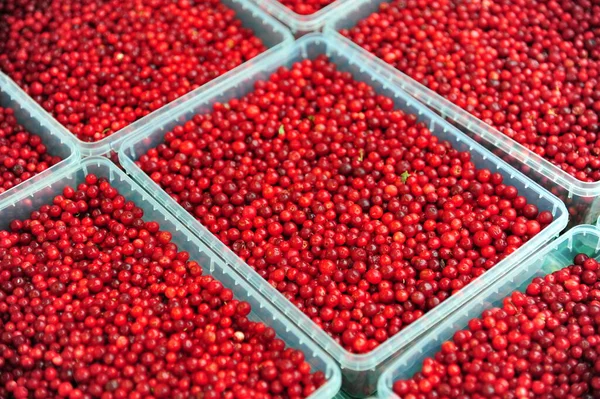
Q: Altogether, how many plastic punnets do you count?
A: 7